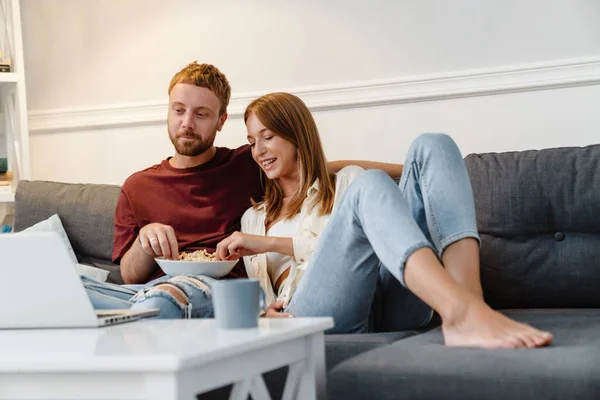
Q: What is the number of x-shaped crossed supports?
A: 2